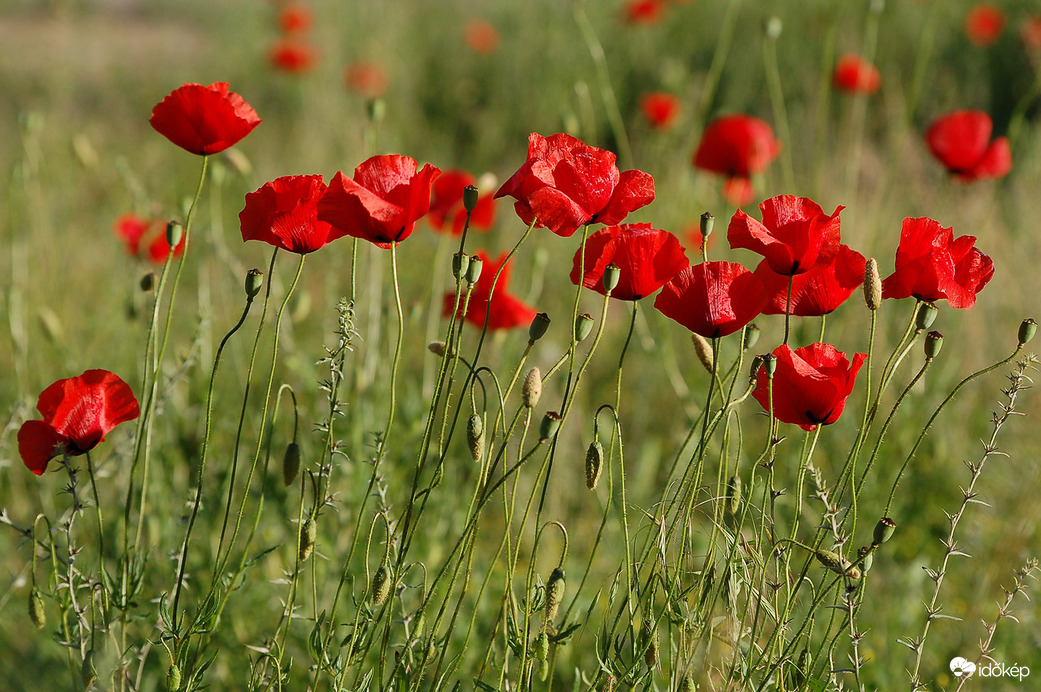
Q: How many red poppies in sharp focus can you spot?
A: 11